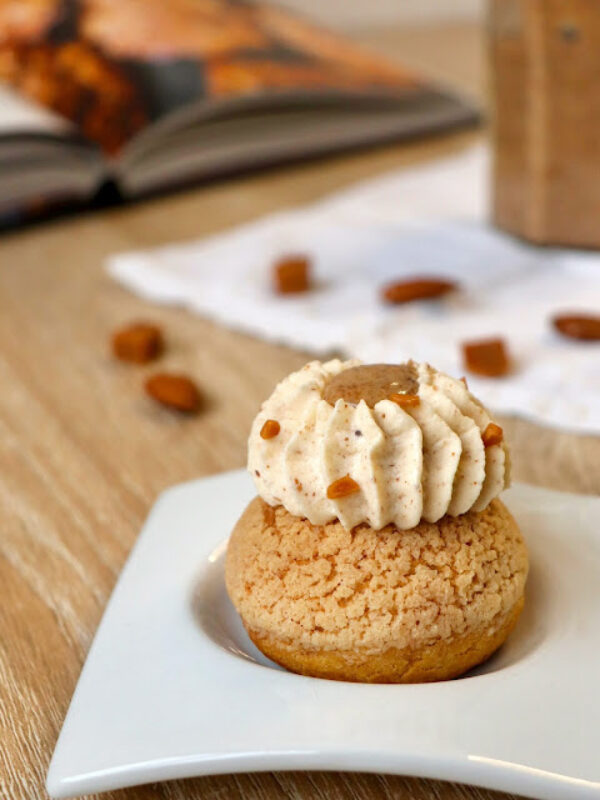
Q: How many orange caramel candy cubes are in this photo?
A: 3